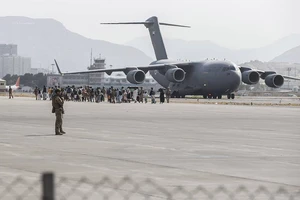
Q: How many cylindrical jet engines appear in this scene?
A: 4